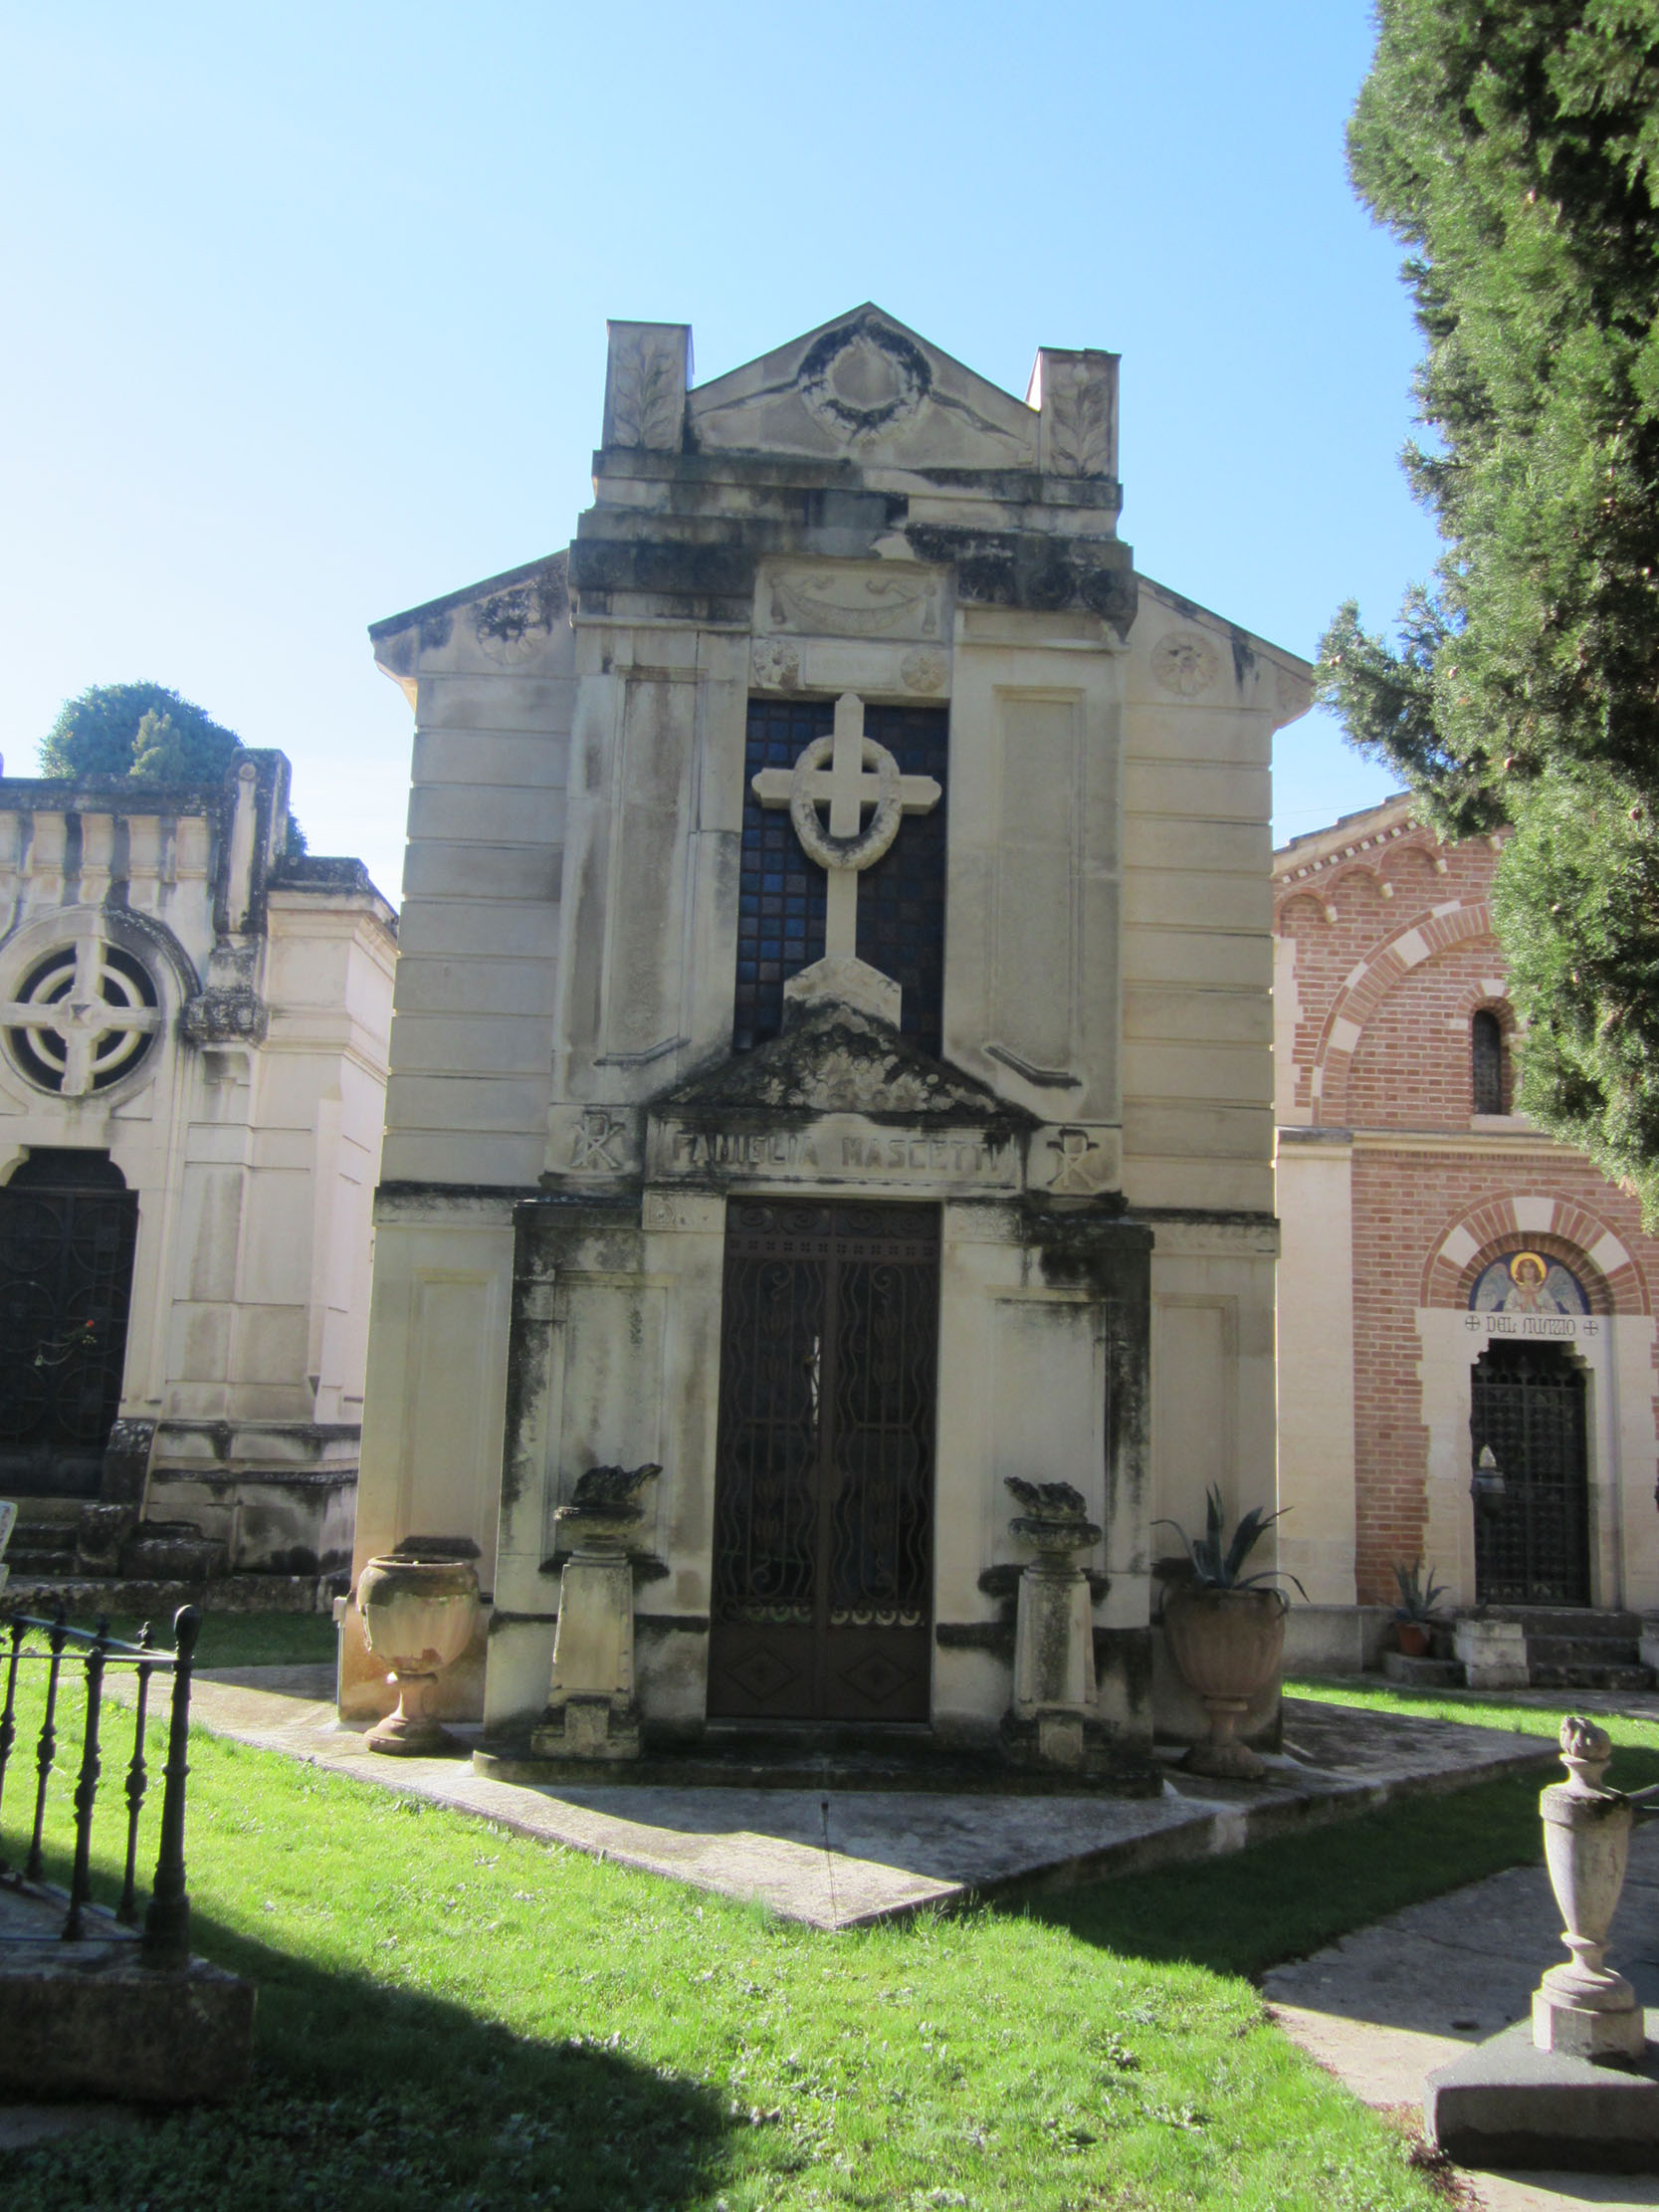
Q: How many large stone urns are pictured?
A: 2